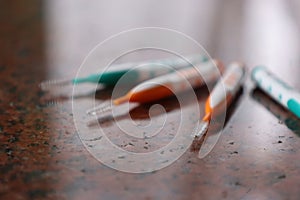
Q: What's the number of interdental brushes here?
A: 4